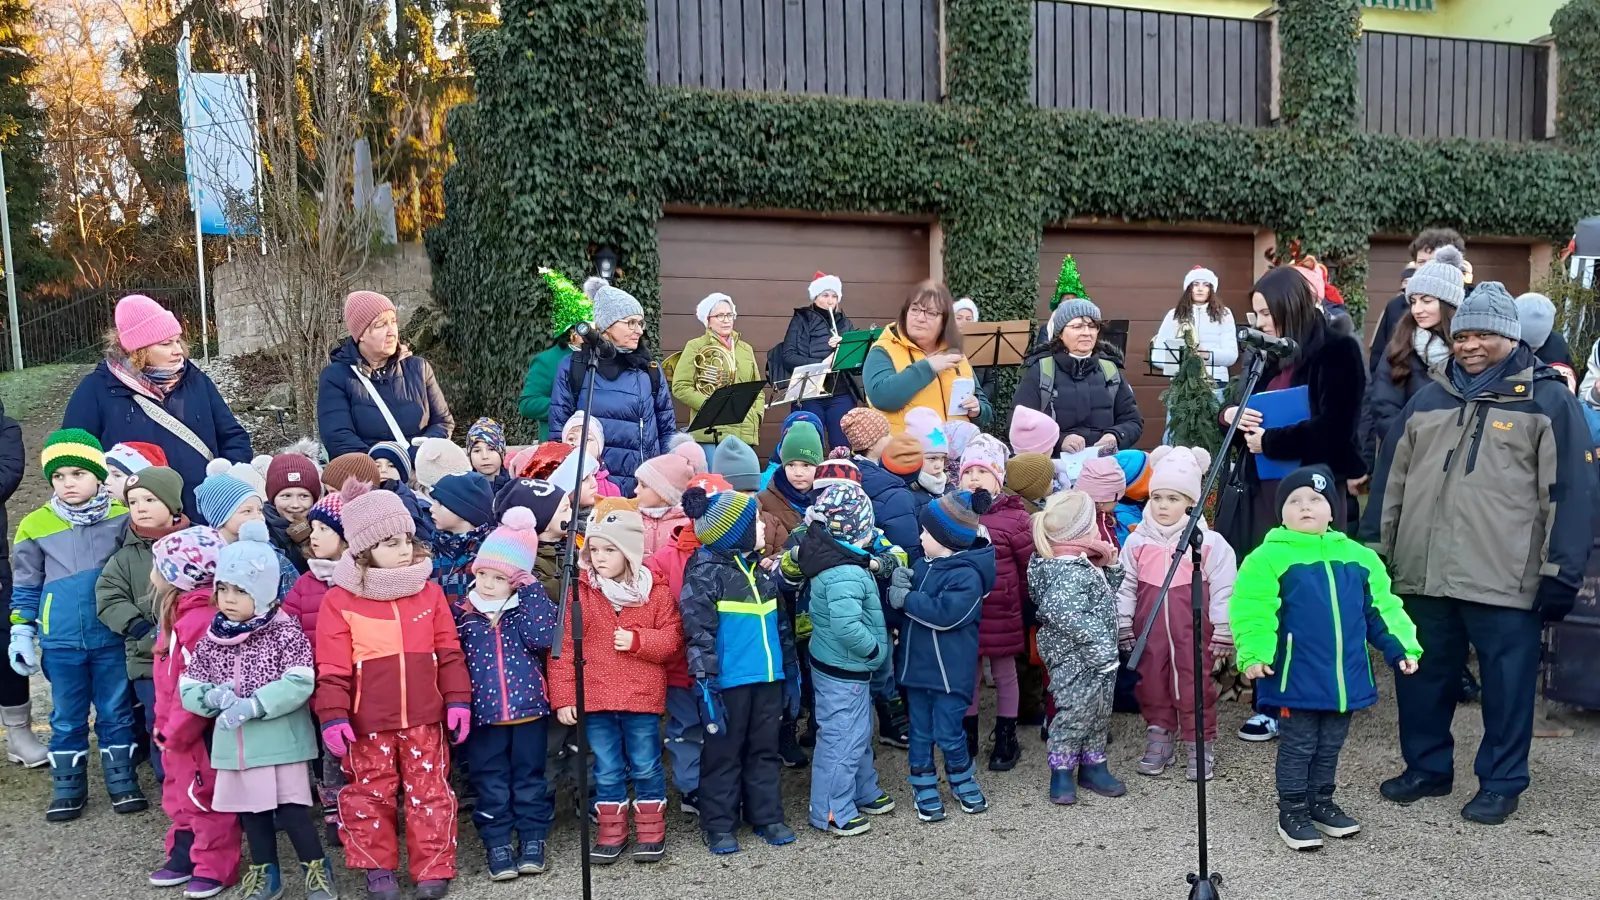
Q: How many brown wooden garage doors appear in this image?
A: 3